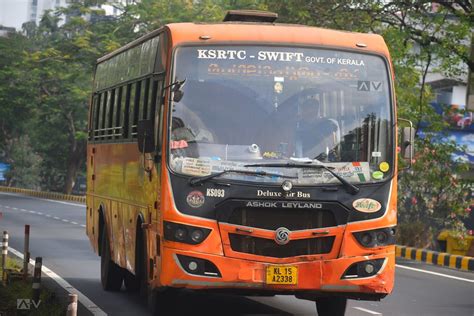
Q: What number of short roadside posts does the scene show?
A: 4